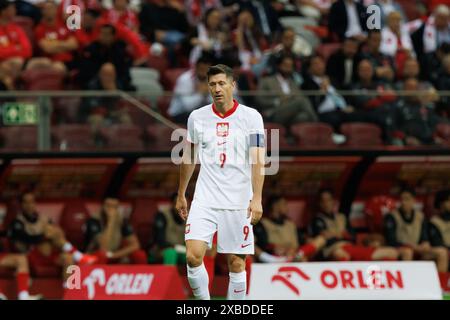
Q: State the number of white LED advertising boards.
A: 1